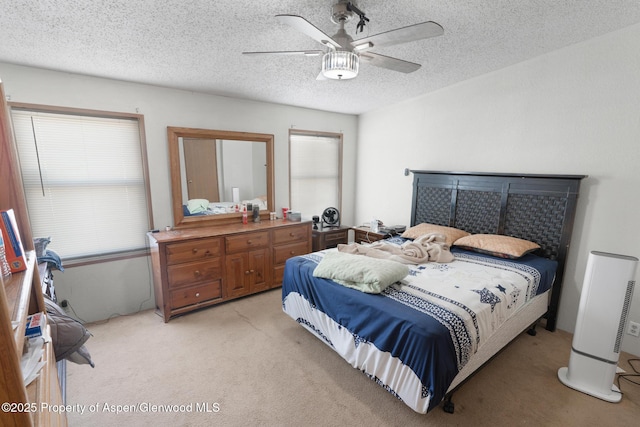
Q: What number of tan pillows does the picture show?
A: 2